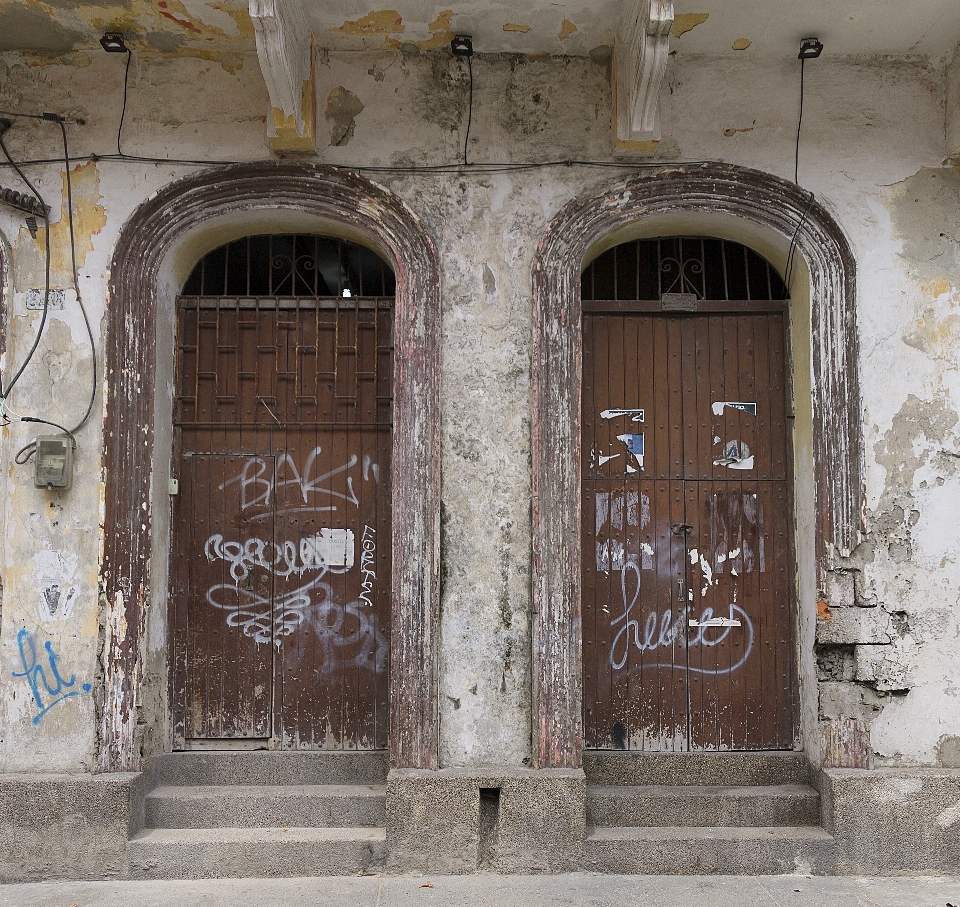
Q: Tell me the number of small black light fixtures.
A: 3